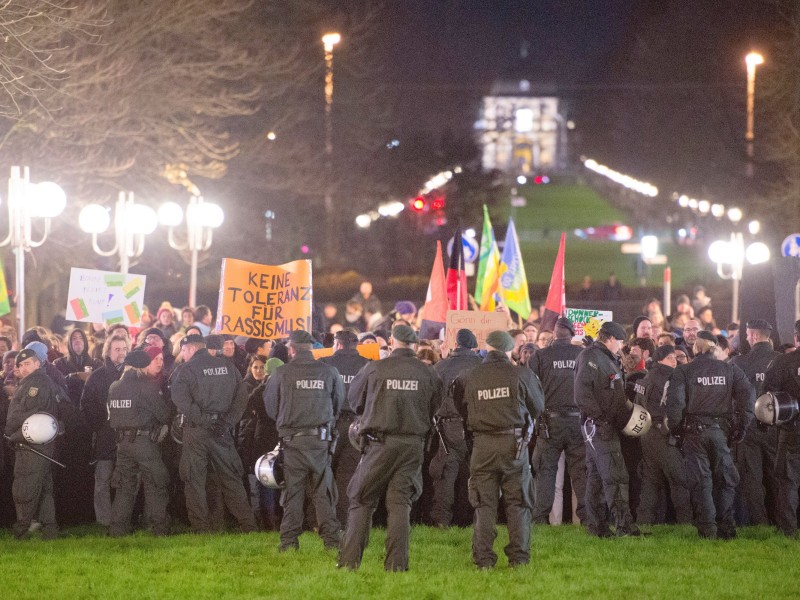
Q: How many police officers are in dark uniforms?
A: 14